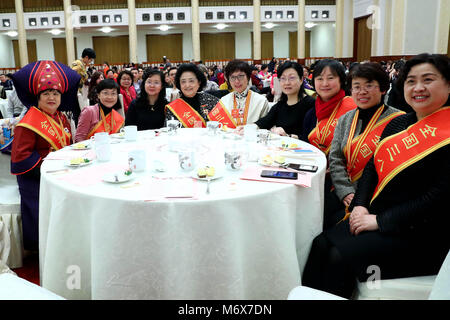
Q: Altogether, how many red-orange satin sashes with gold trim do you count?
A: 7